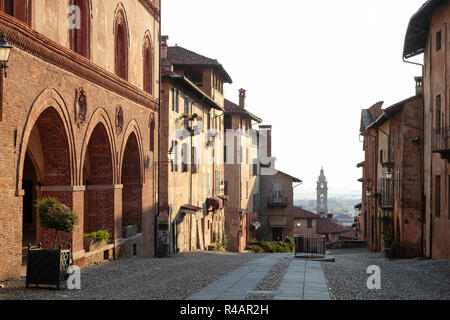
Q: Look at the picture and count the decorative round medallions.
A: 2